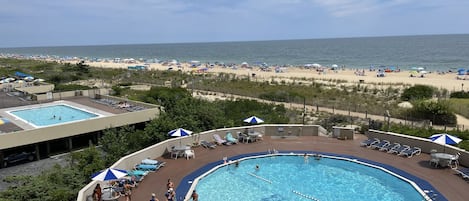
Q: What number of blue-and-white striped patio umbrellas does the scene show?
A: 4